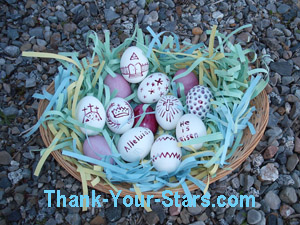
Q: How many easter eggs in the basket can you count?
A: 13